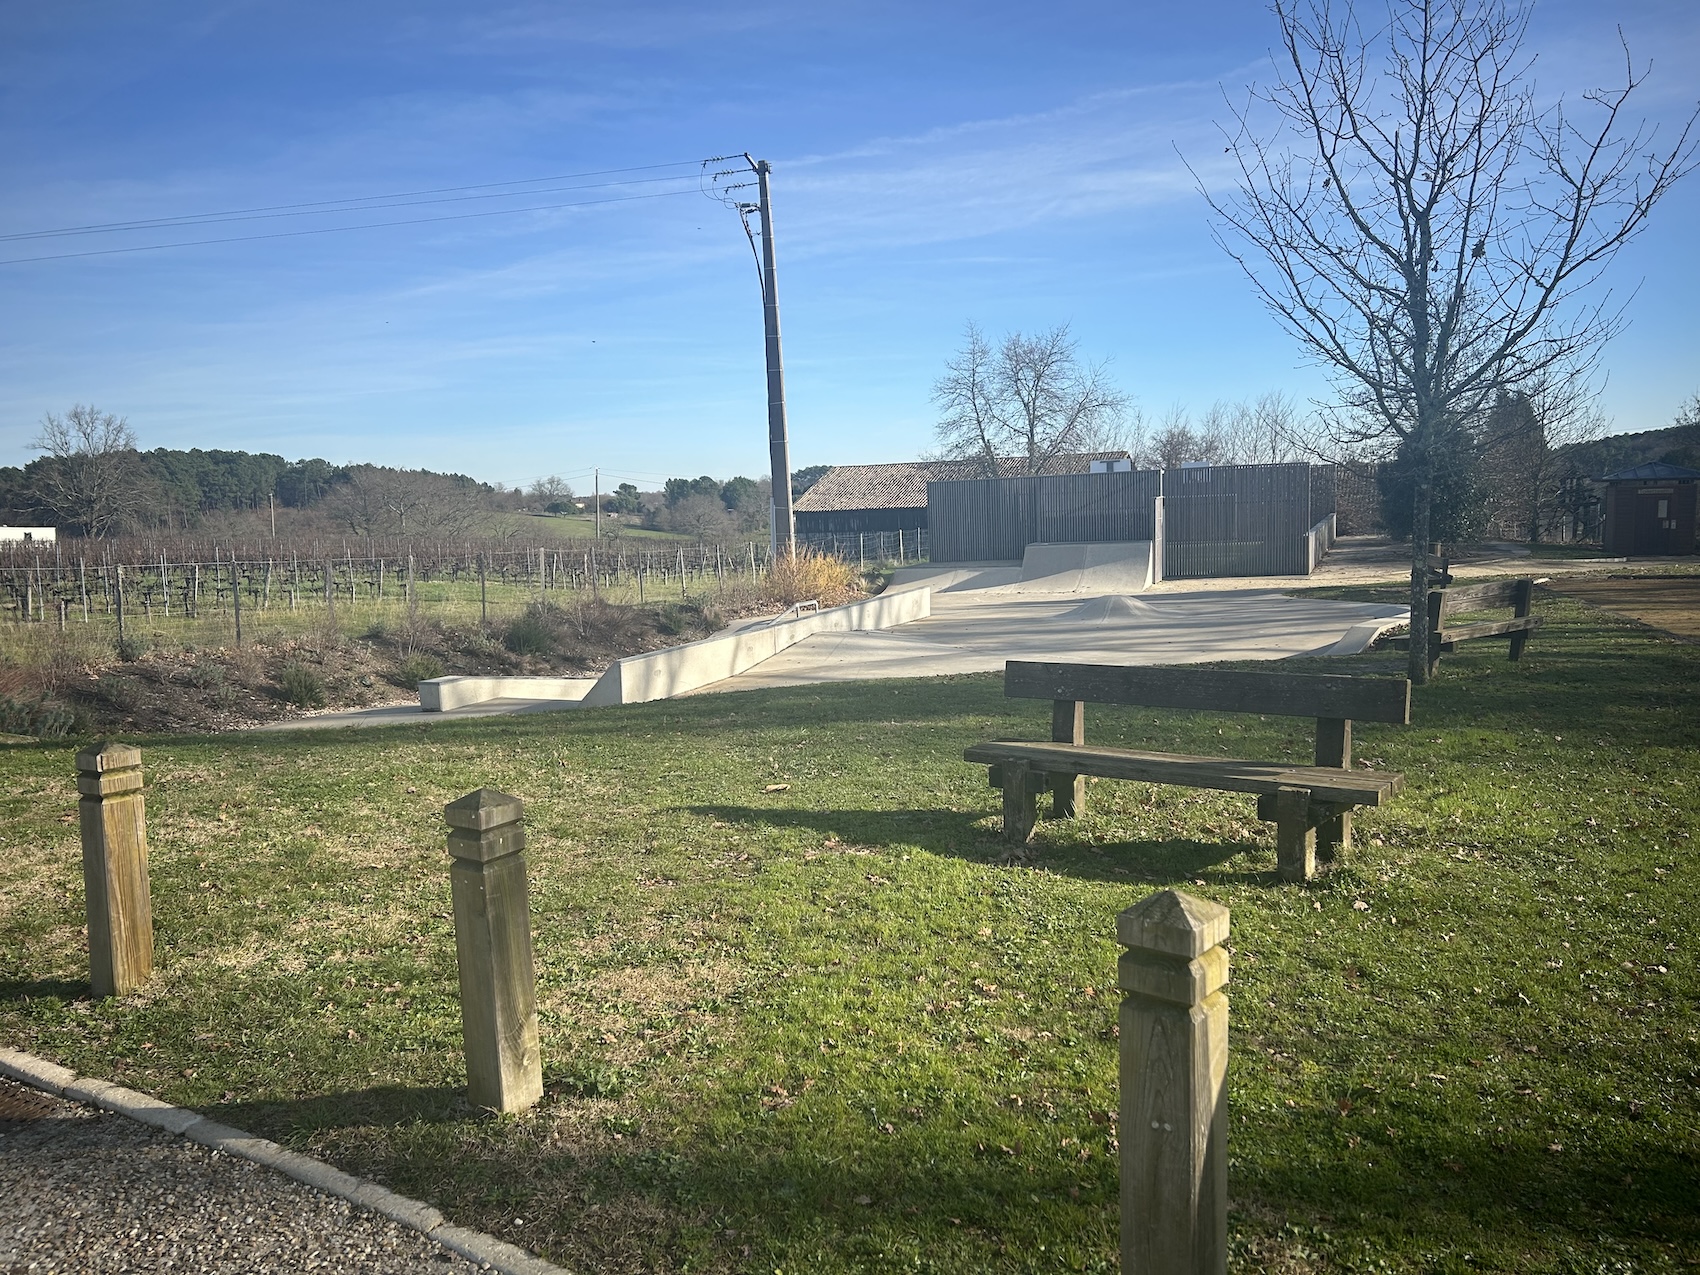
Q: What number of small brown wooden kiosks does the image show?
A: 1